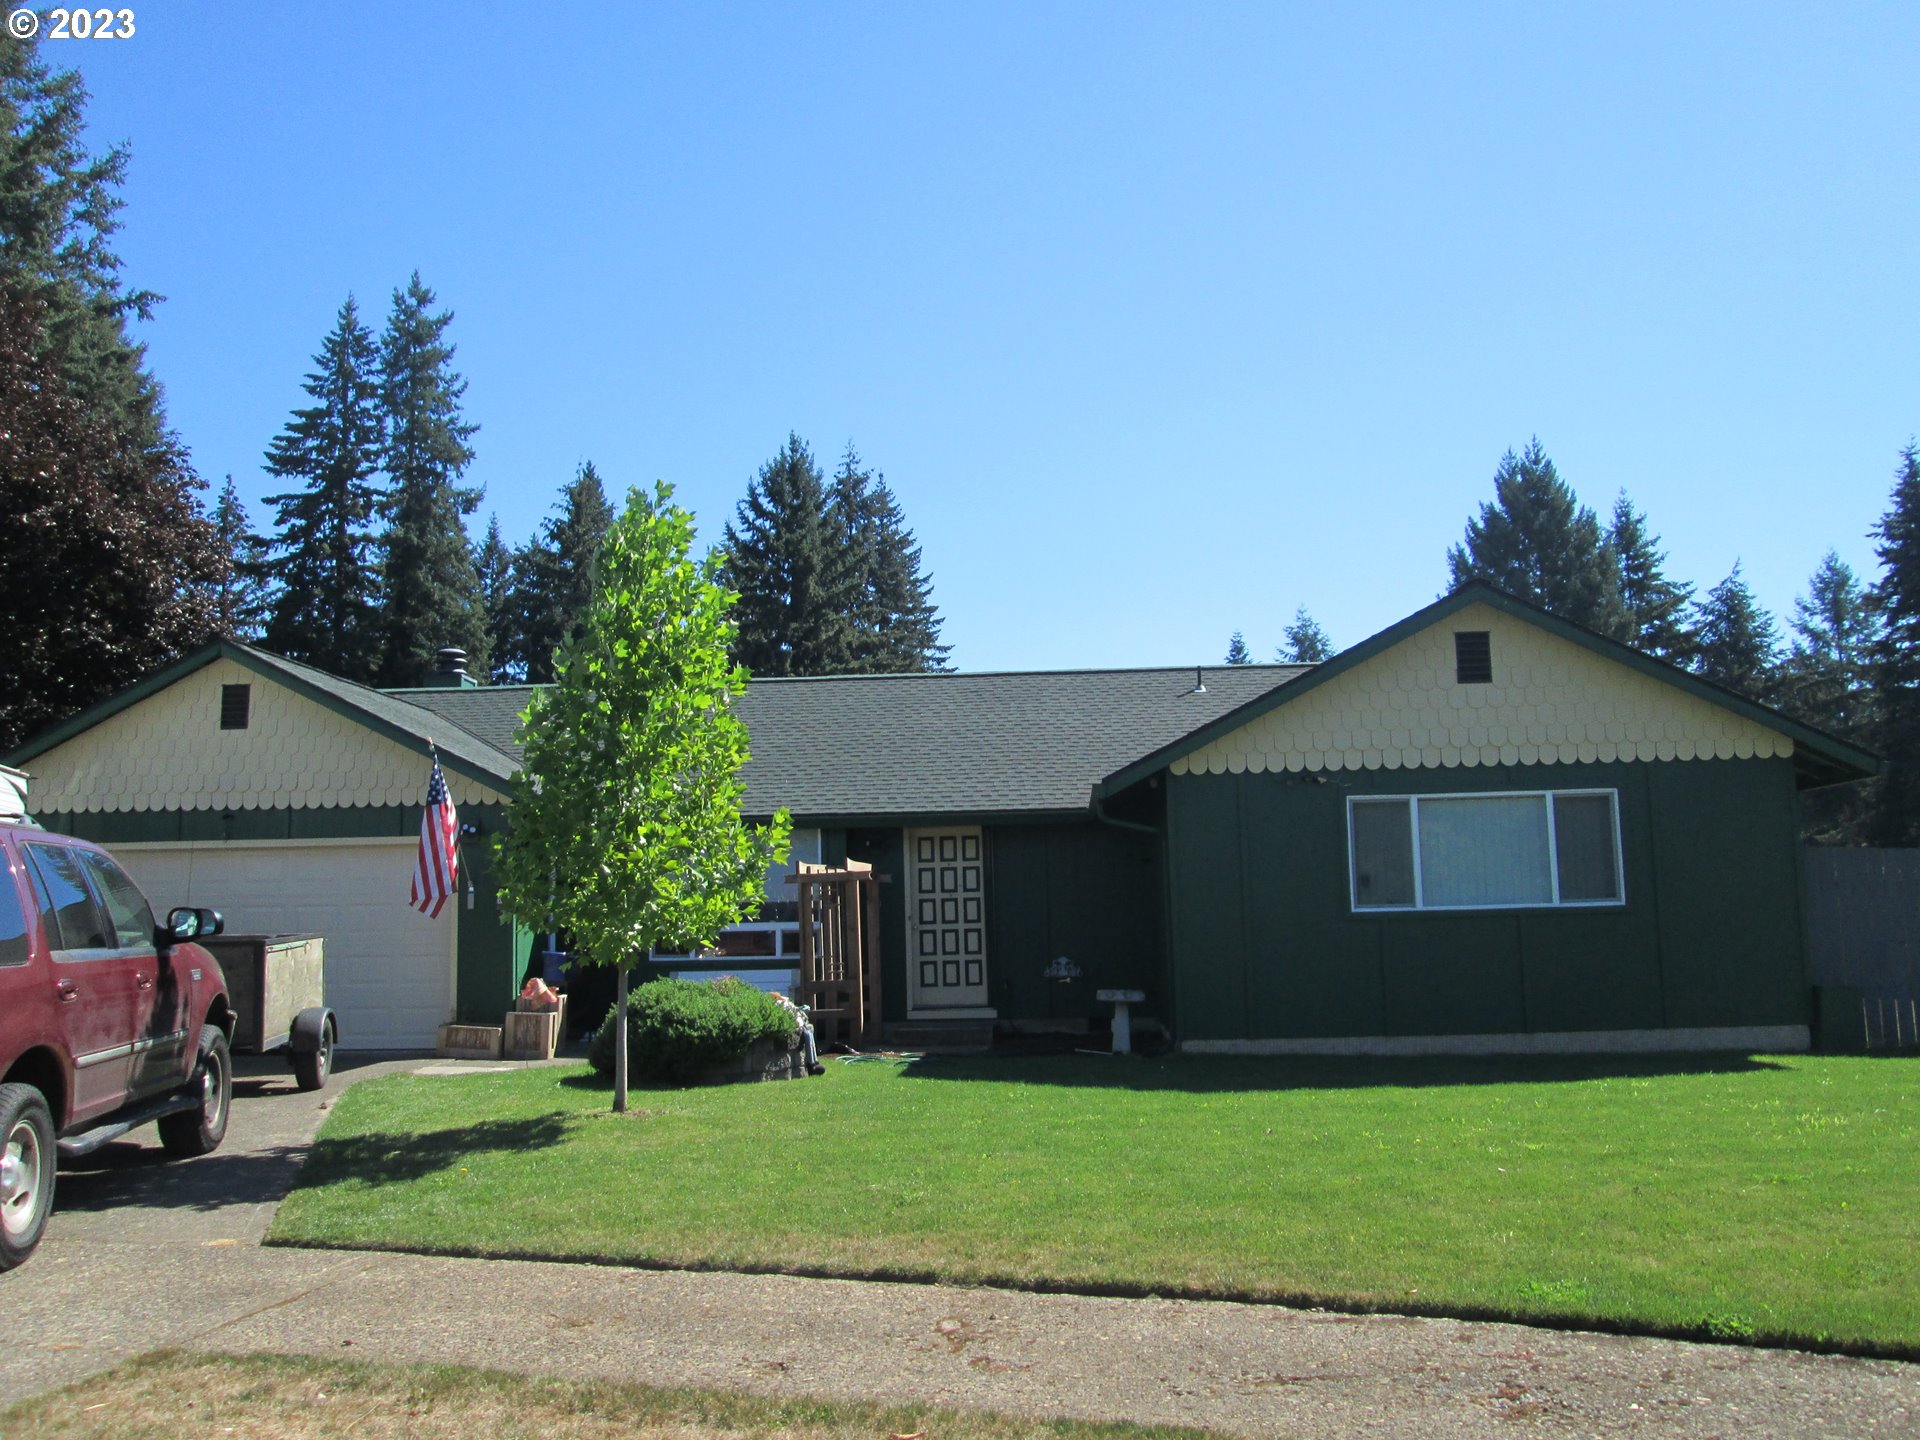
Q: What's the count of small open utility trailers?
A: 1